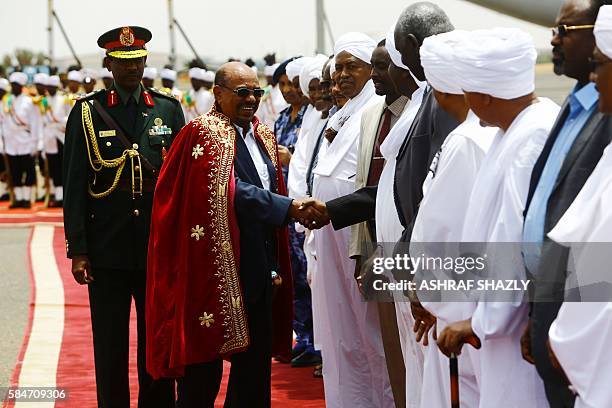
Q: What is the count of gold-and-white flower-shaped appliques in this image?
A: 3